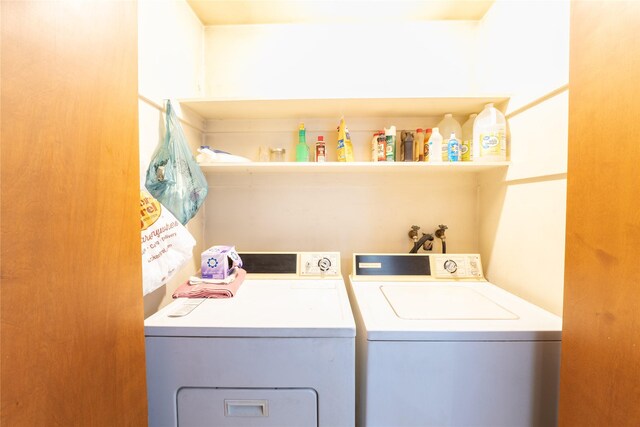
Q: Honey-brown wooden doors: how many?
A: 2